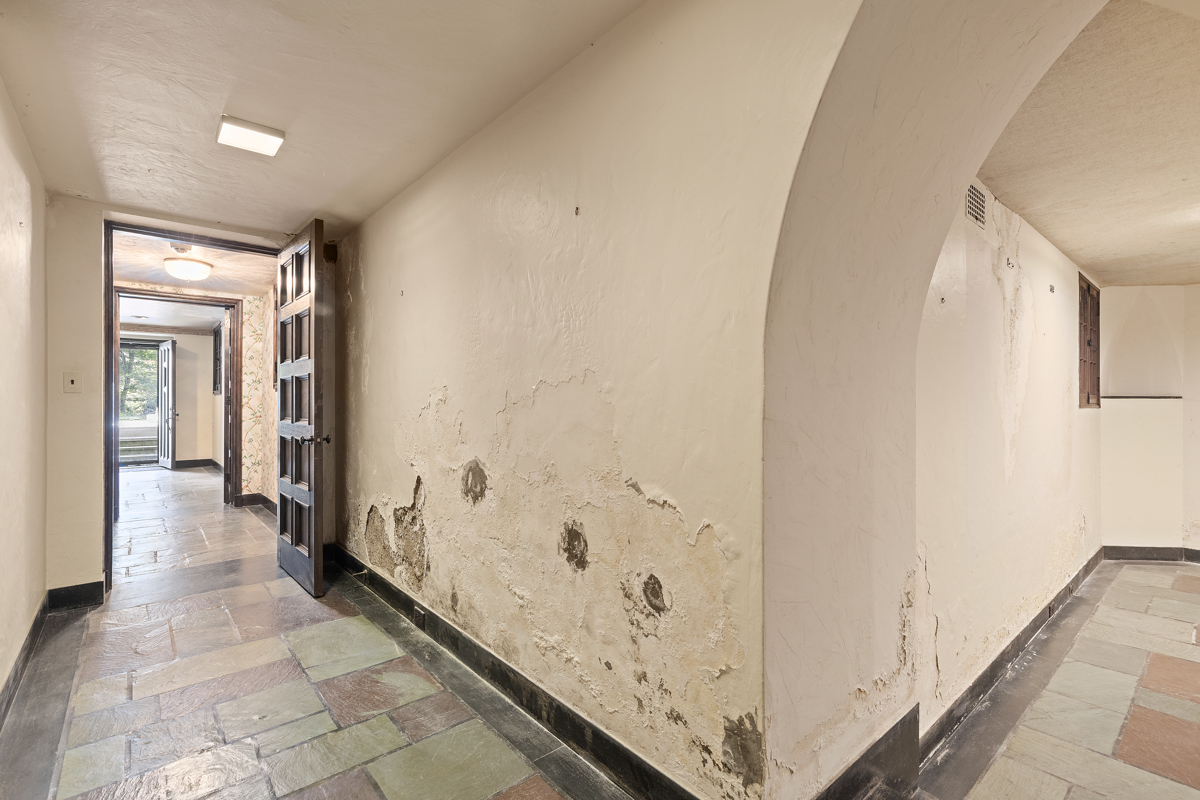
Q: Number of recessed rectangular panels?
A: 10